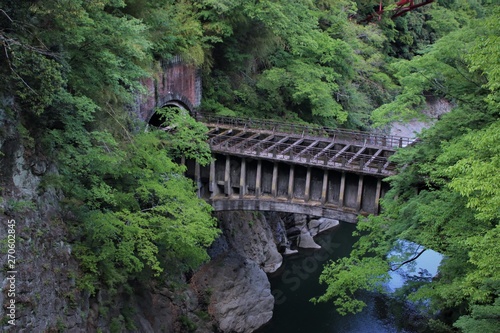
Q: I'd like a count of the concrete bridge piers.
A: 13